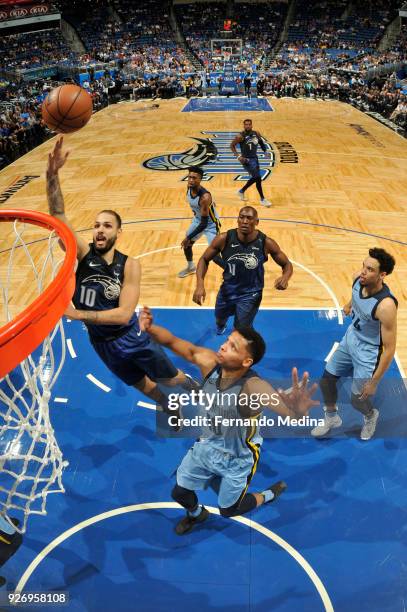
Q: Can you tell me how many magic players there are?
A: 3